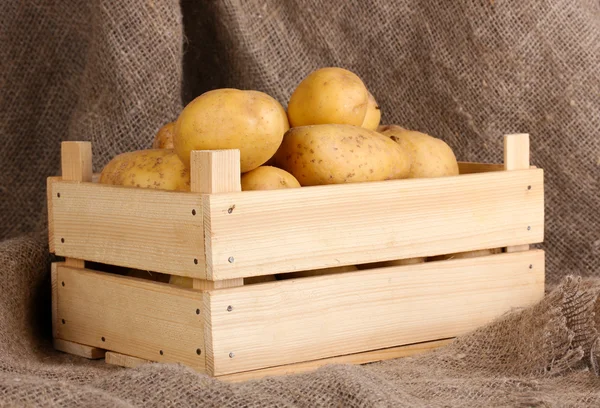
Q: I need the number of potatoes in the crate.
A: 8